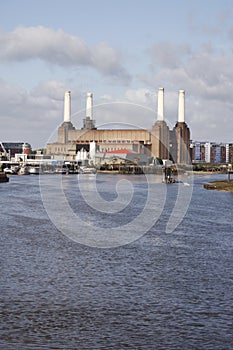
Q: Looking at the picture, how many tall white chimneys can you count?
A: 4